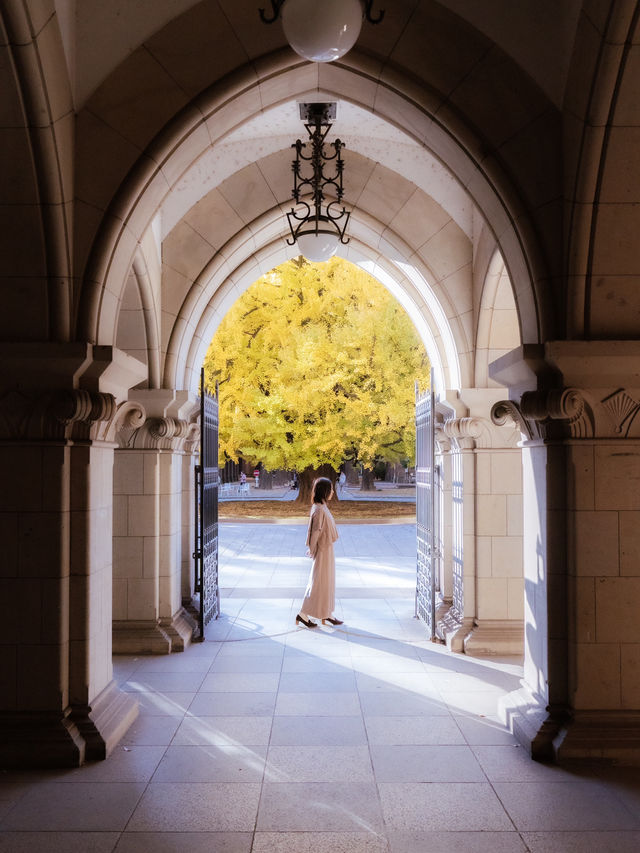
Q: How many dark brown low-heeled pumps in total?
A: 2